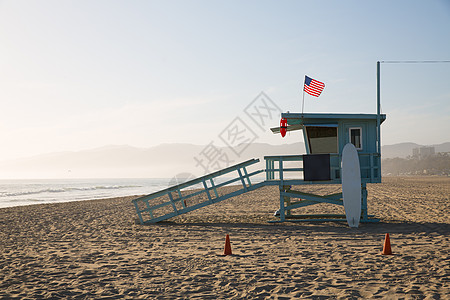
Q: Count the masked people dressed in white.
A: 0